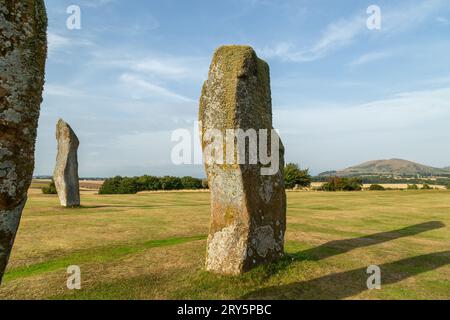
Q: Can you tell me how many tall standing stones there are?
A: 3